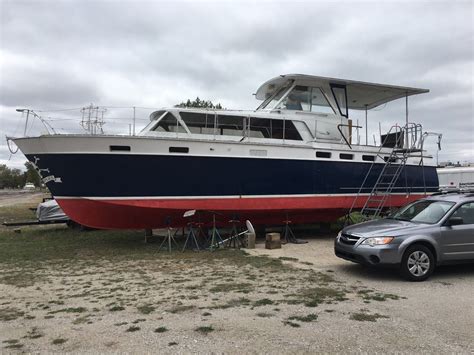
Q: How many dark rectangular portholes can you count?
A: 6